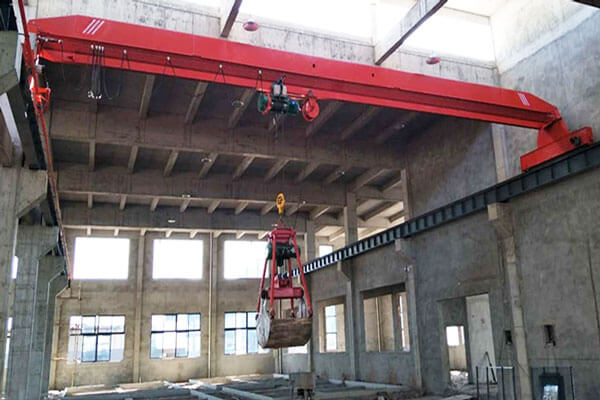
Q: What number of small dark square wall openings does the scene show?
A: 2